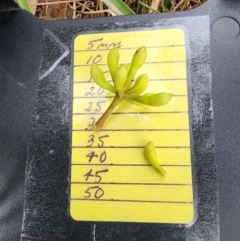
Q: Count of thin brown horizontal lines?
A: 10